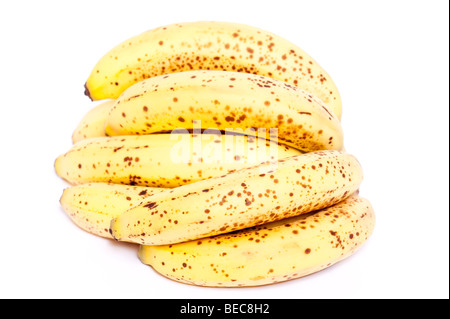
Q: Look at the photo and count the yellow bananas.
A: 7